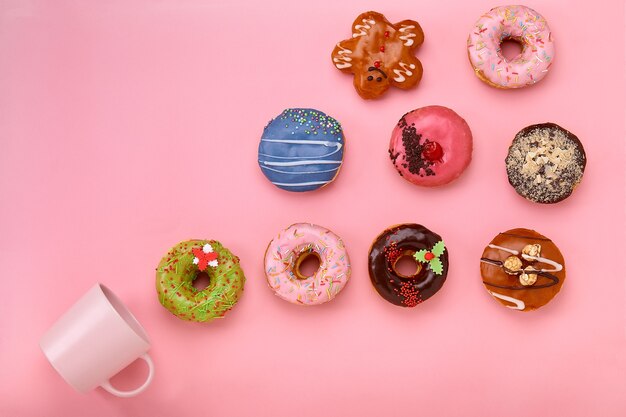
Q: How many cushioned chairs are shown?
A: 0